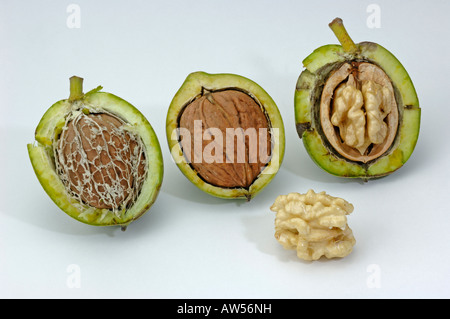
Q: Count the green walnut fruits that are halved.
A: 3